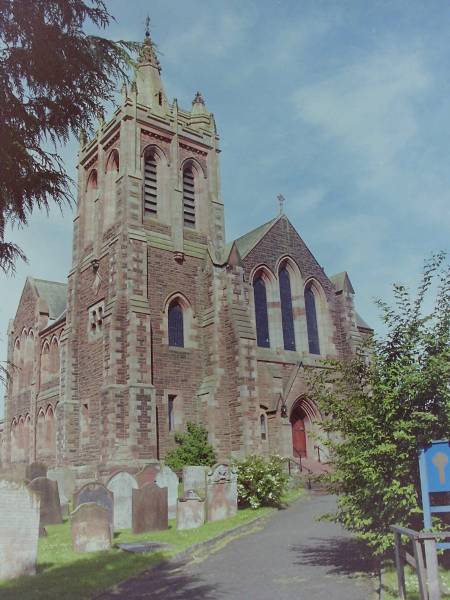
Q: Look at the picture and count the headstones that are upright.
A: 13